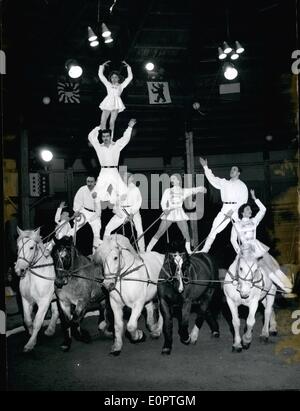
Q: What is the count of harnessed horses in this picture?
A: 5